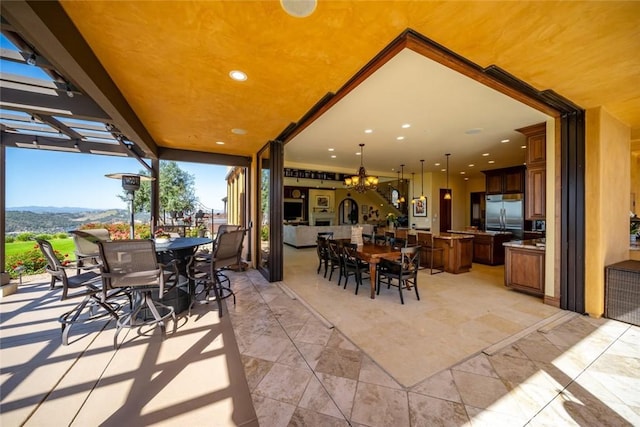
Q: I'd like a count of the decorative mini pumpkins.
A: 0